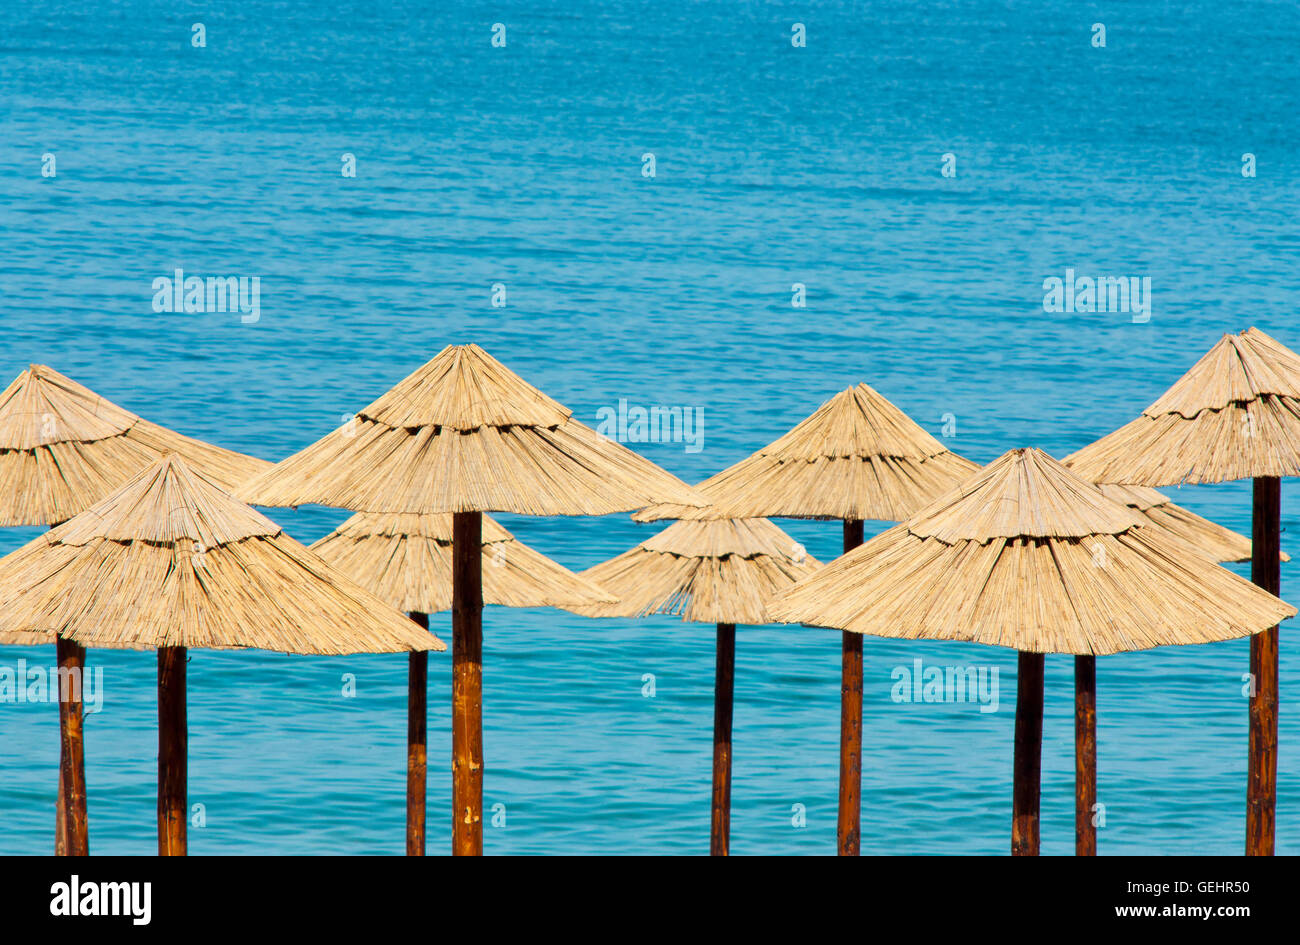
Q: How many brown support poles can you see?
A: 9